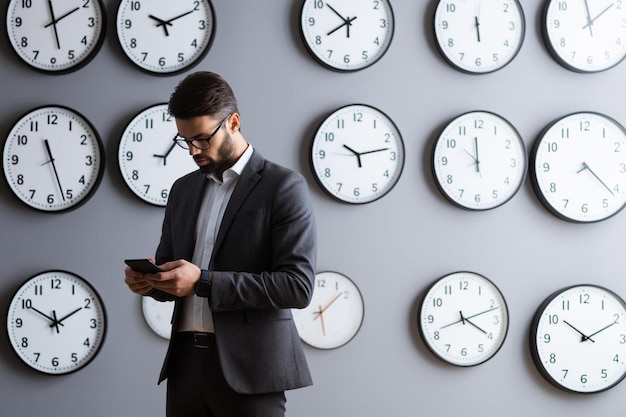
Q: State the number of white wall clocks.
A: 15